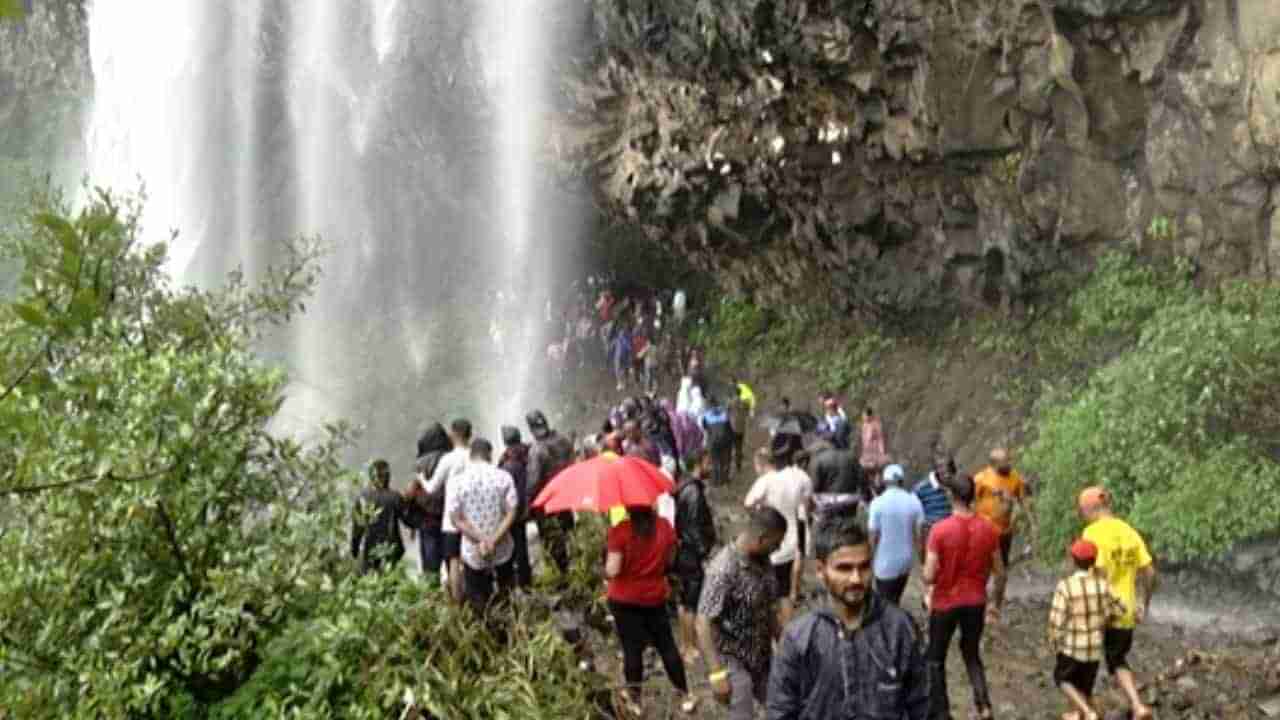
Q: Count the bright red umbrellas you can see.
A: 1